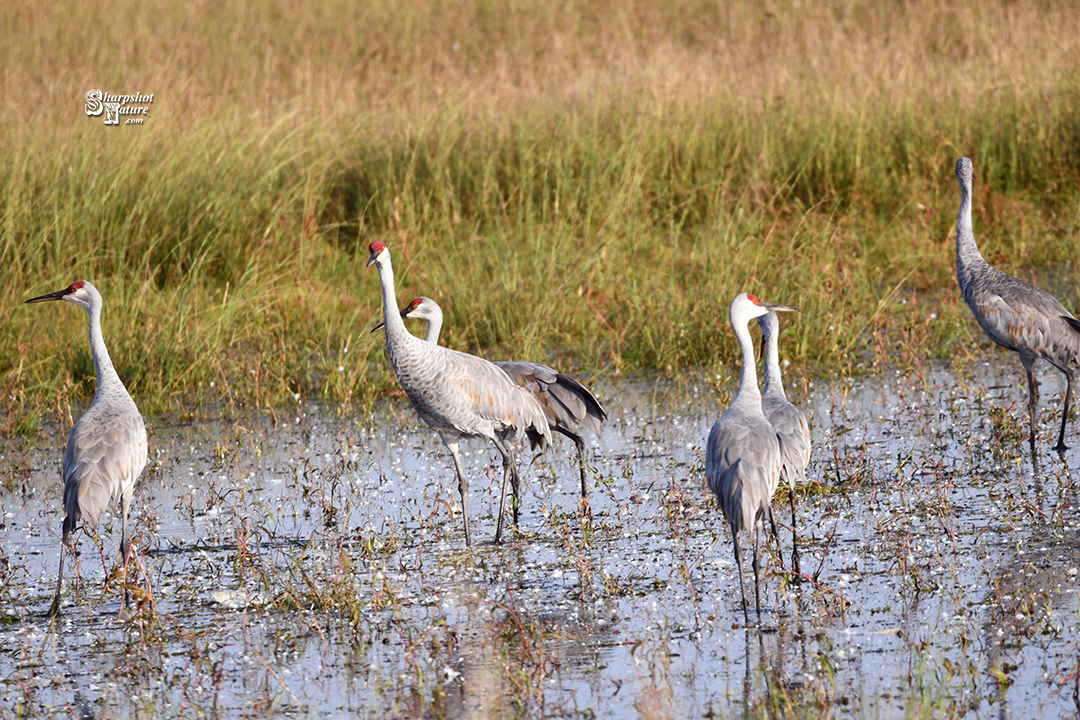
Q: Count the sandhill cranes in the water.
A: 6